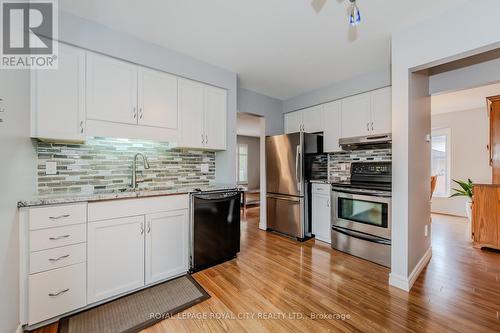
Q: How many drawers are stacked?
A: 4